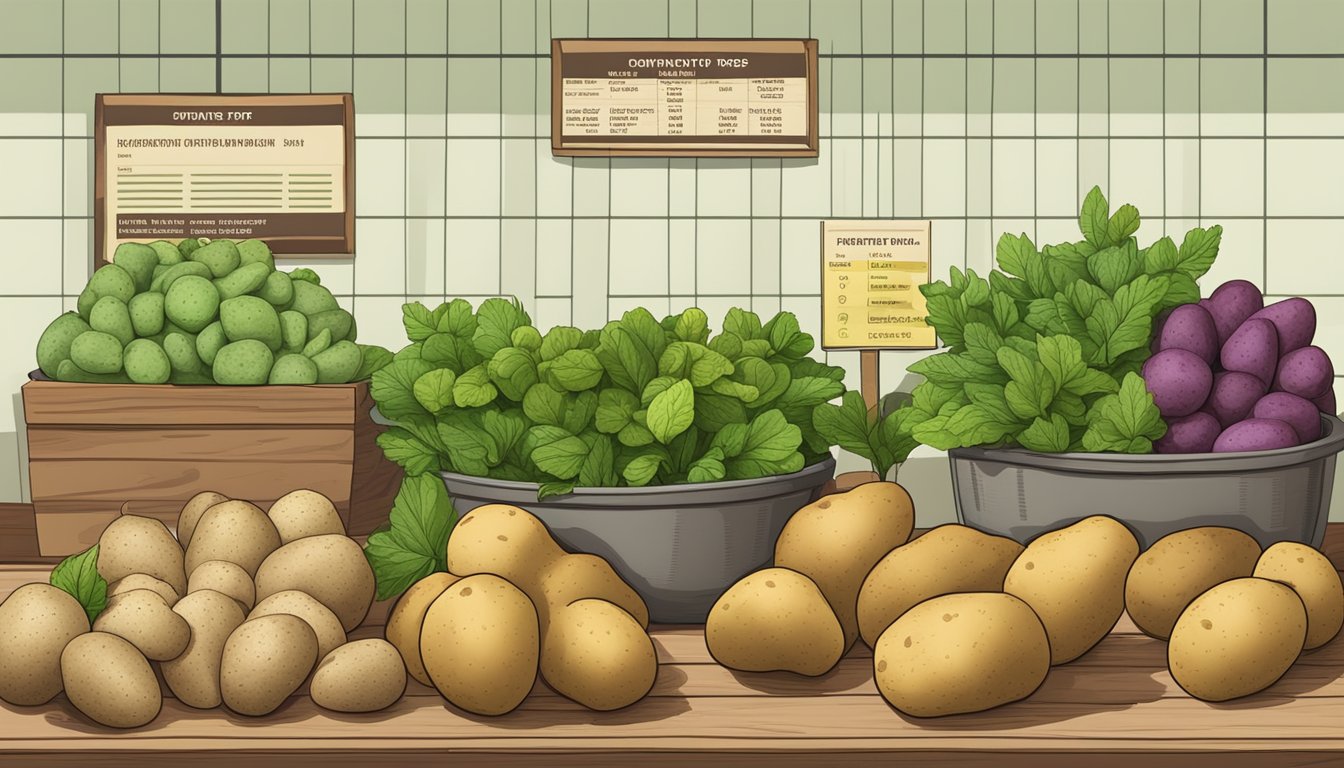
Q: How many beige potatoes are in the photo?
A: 14